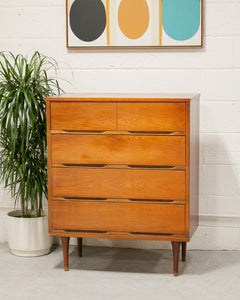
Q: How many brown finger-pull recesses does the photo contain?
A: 8